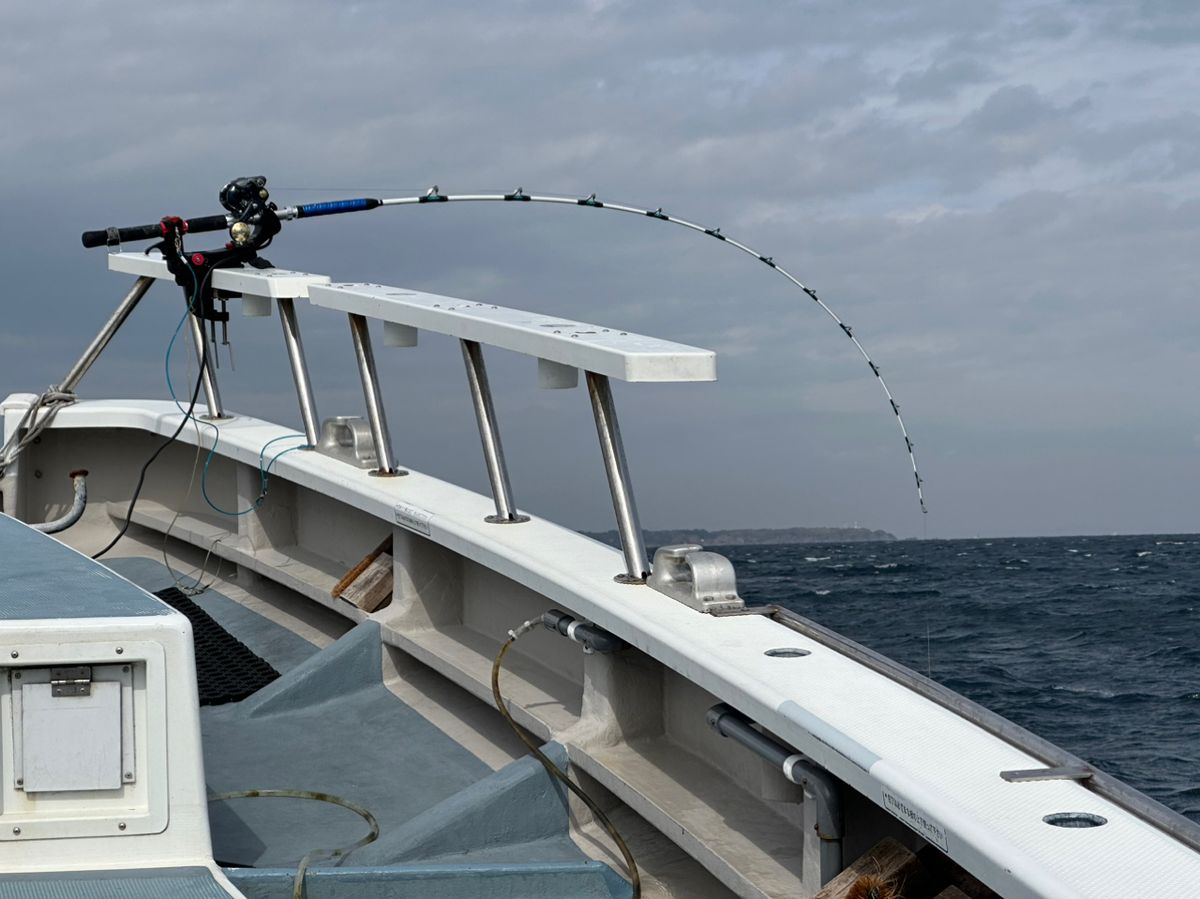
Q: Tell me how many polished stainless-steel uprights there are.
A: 6